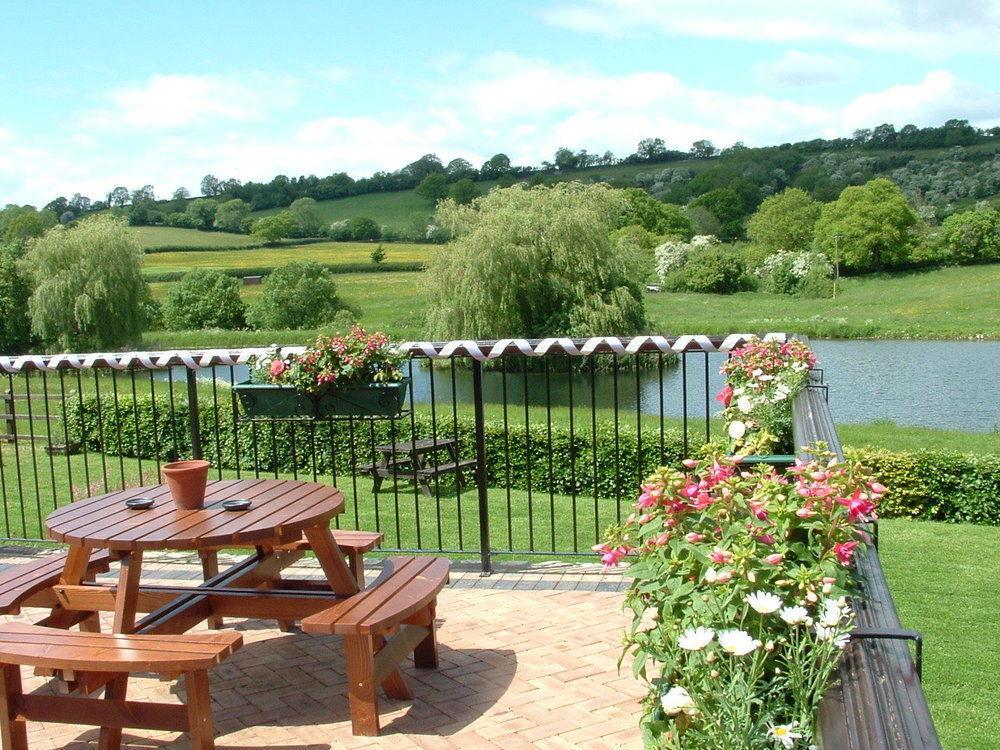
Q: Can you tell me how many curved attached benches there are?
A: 4